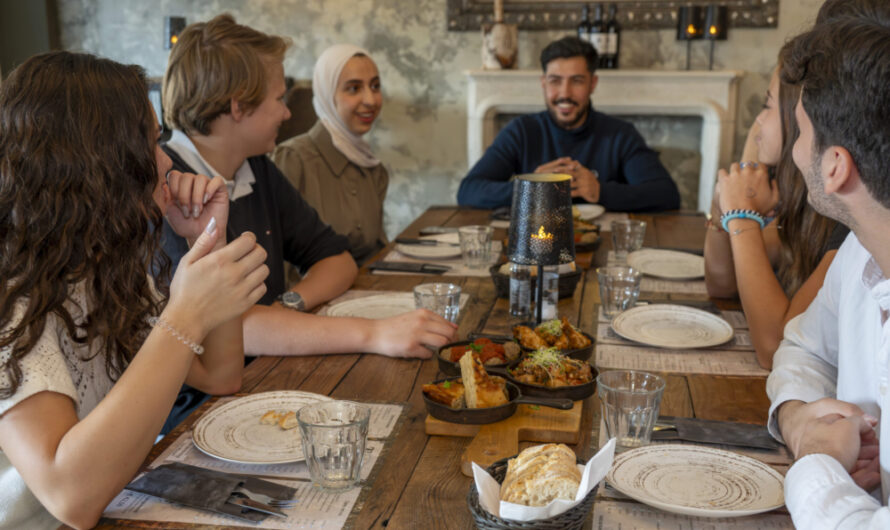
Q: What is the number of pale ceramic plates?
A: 7